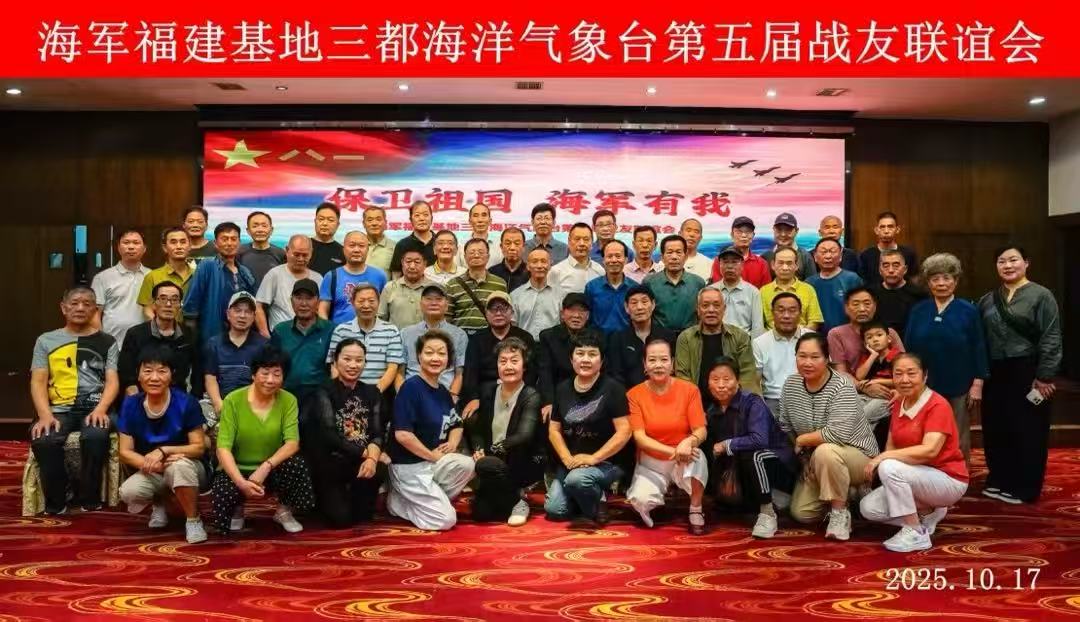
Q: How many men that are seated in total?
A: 12